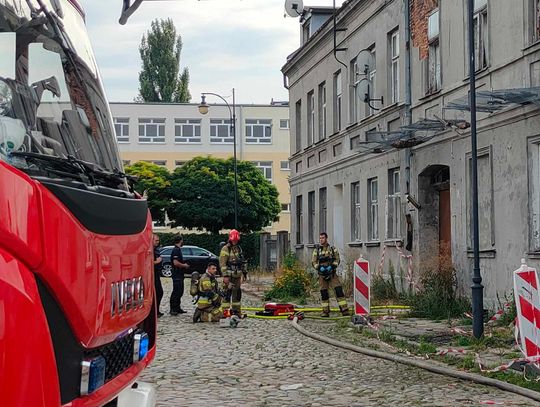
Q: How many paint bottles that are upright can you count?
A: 0